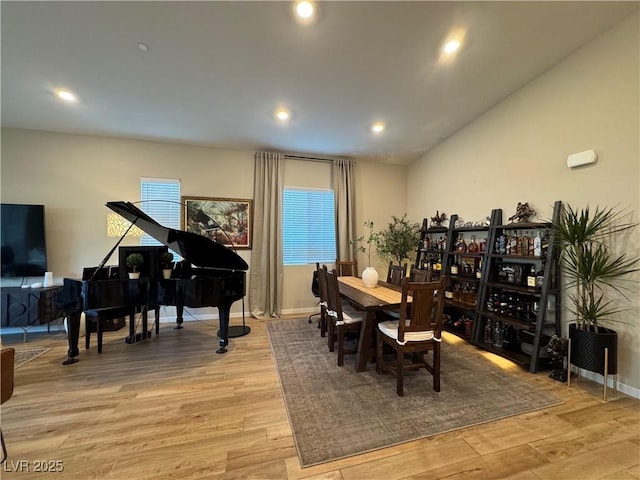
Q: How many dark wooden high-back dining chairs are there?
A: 6